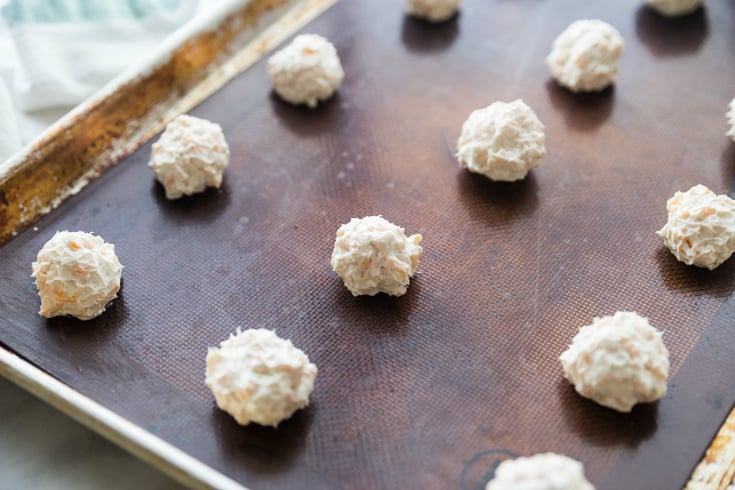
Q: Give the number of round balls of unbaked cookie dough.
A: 13